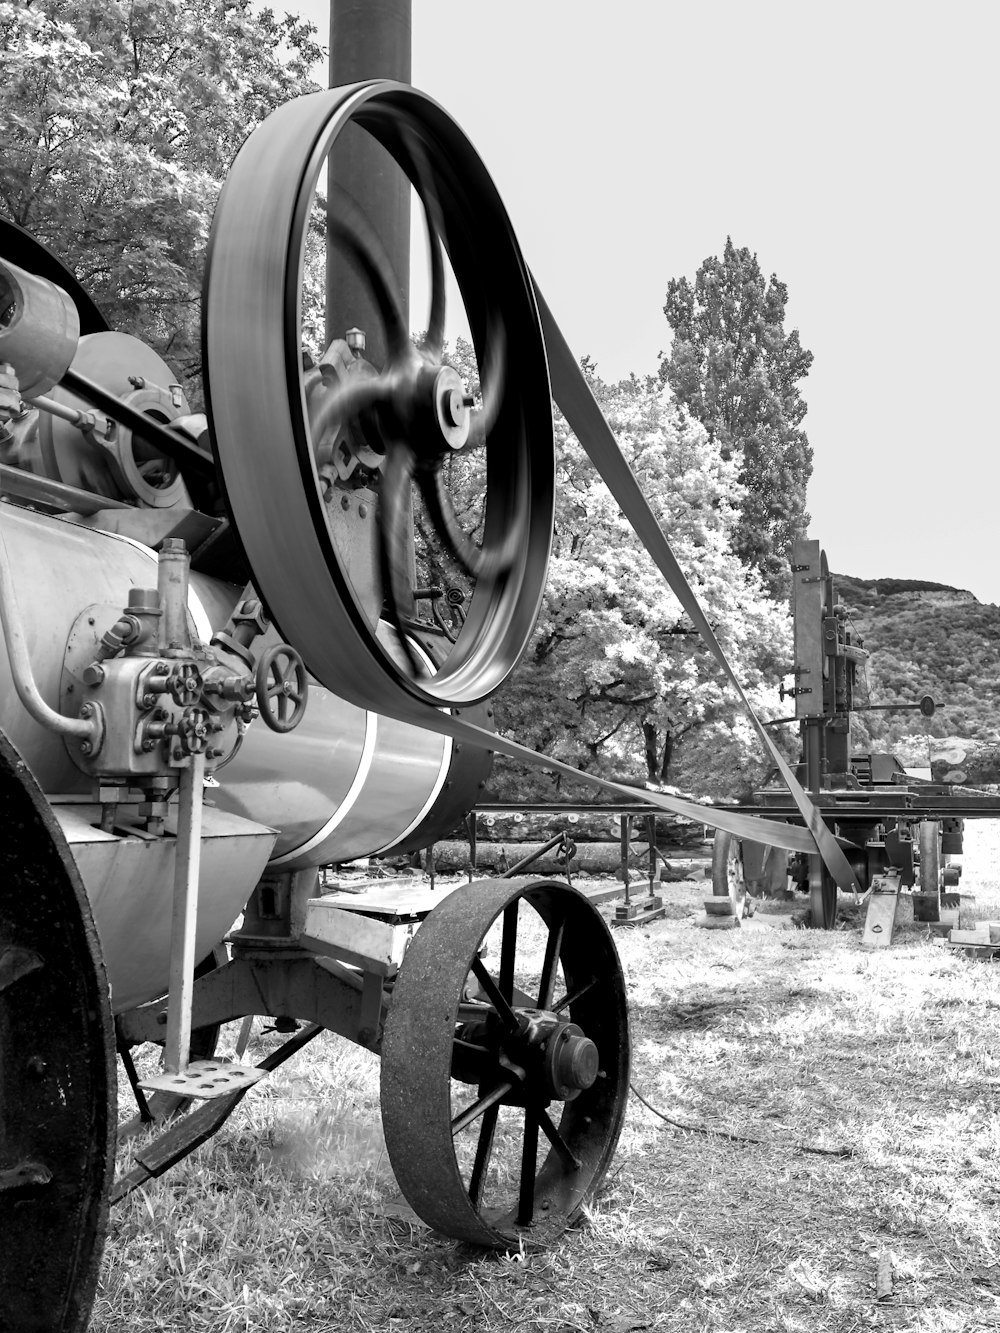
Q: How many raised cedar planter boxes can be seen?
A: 0